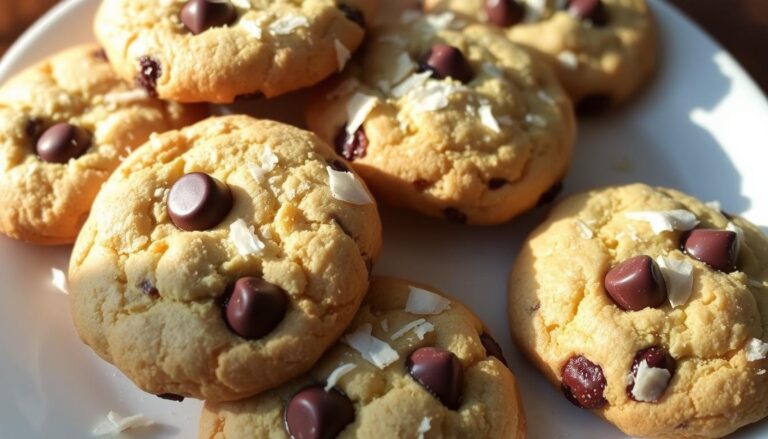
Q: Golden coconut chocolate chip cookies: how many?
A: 7